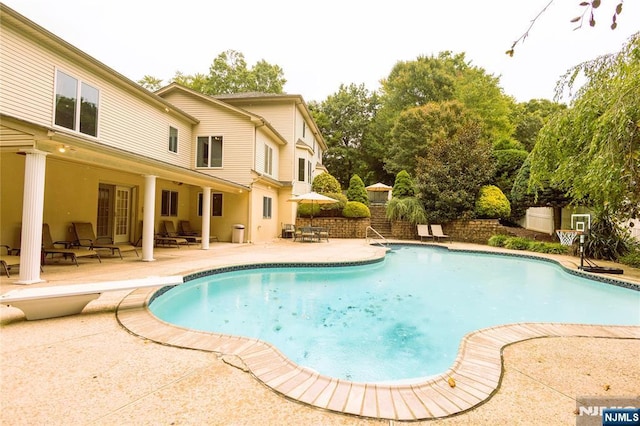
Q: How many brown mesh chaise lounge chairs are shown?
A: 6